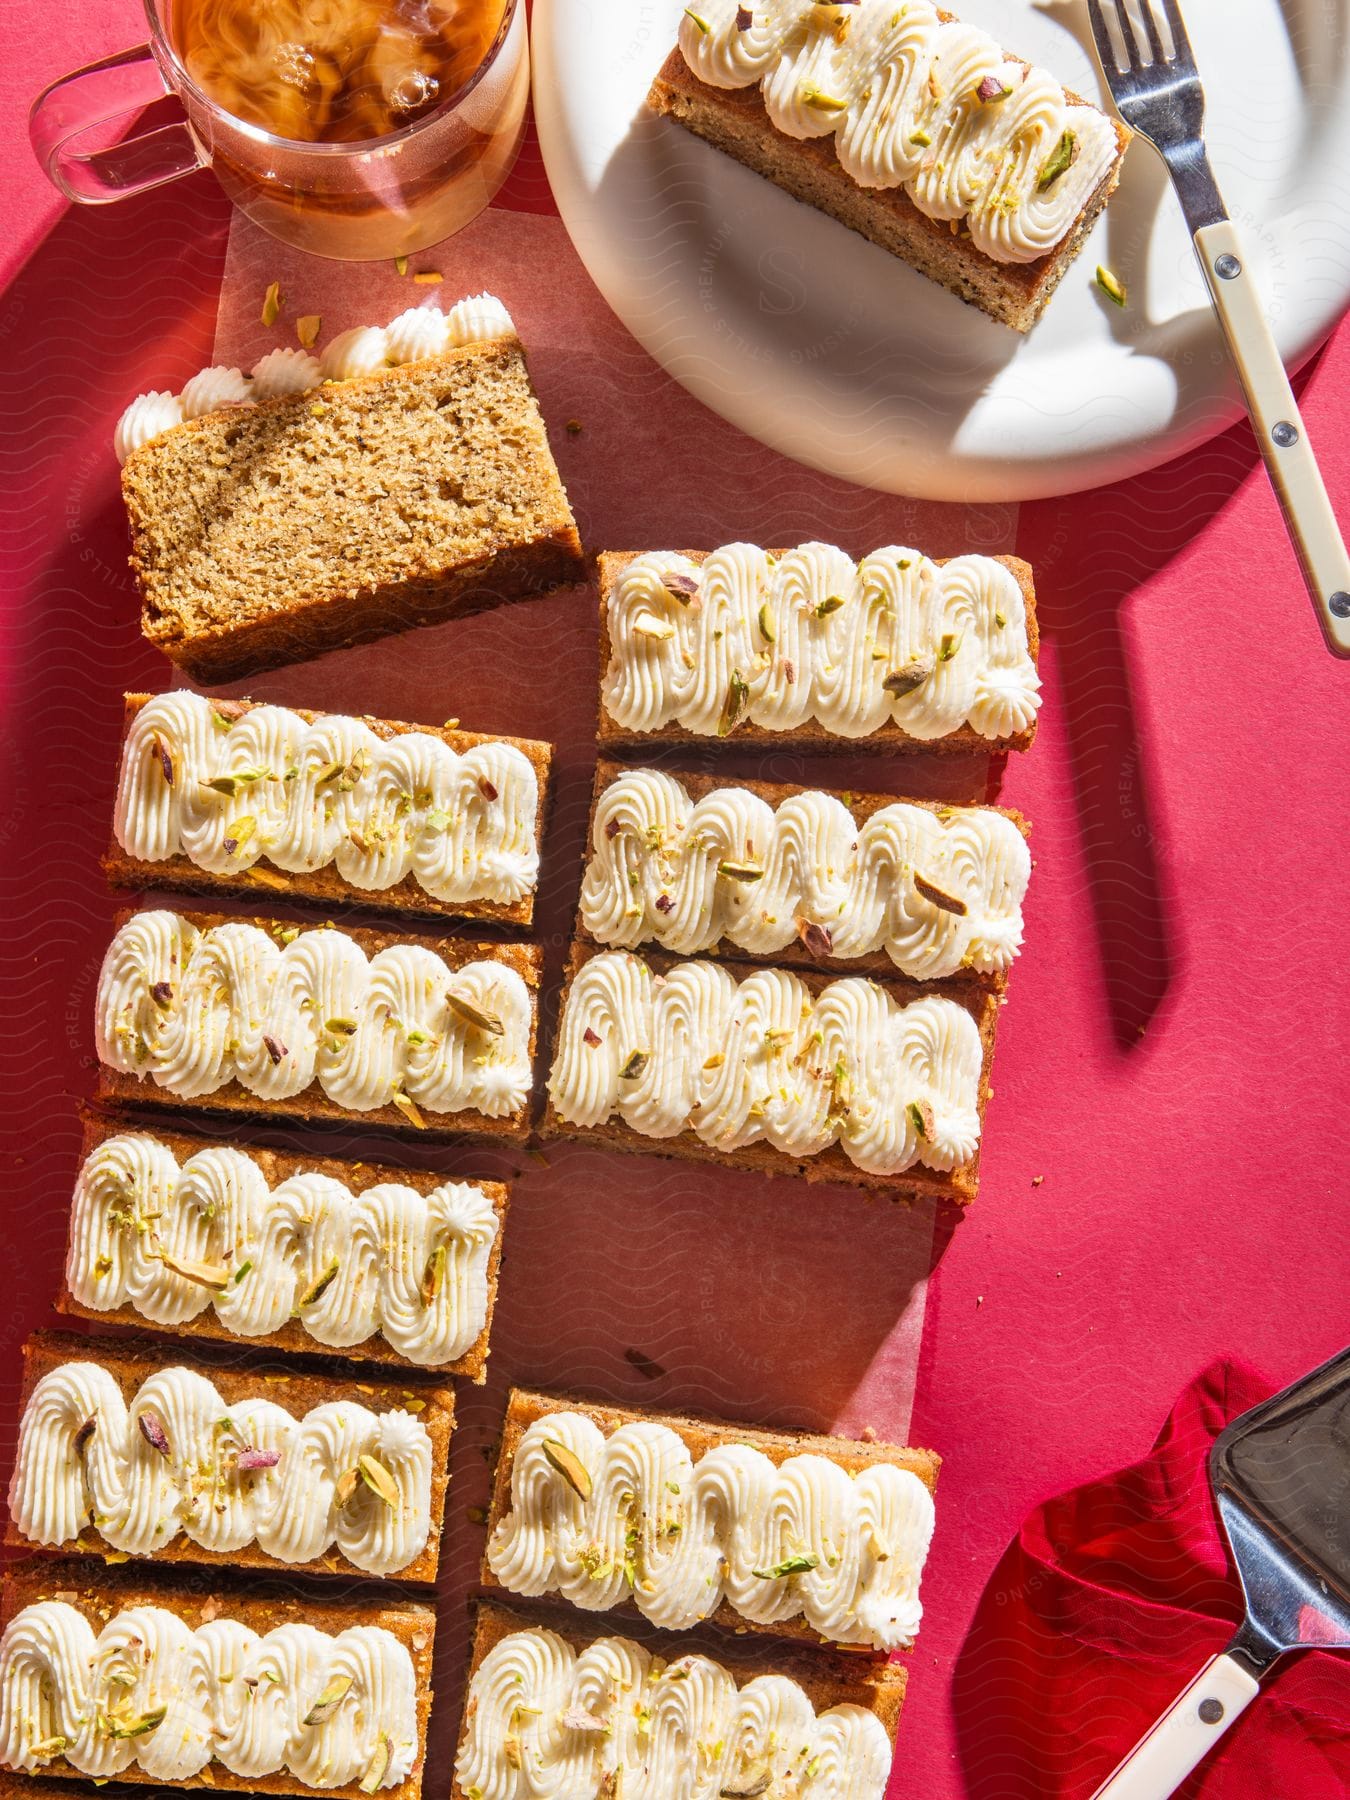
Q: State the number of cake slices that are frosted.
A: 12